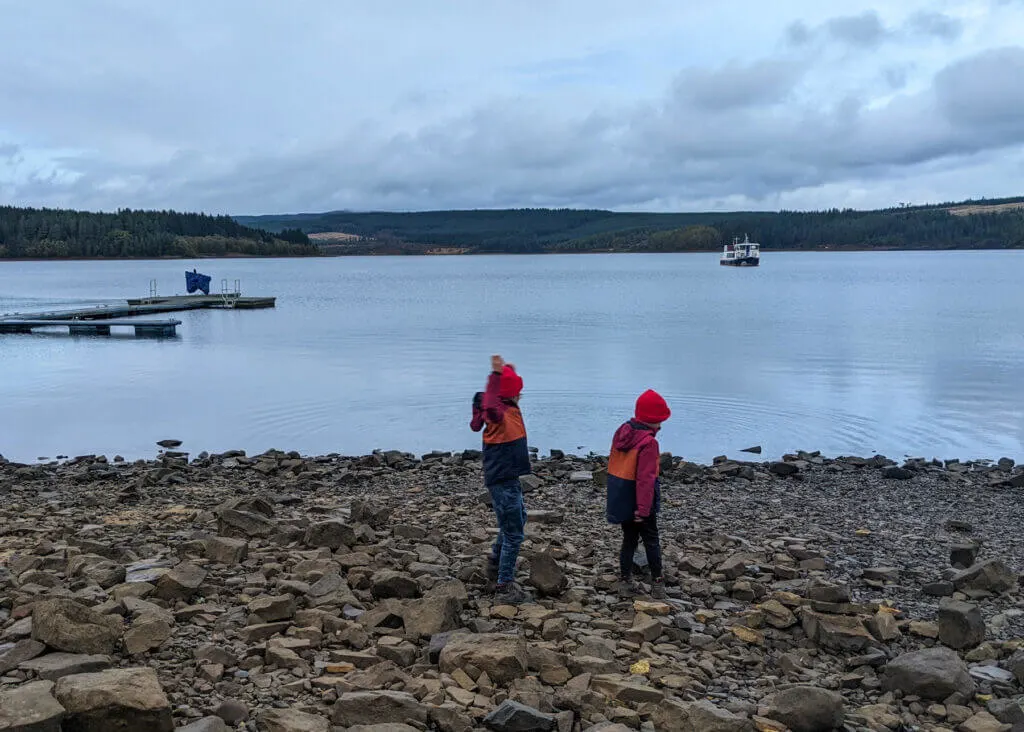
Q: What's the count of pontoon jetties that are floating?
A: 2